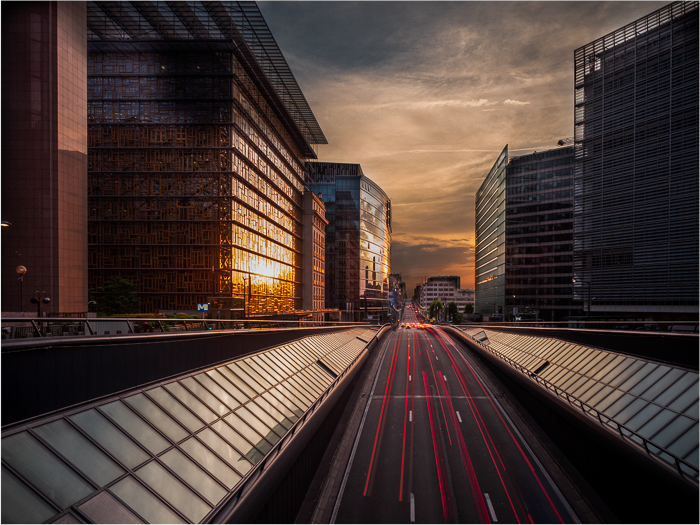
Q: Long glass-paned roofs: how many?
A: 2